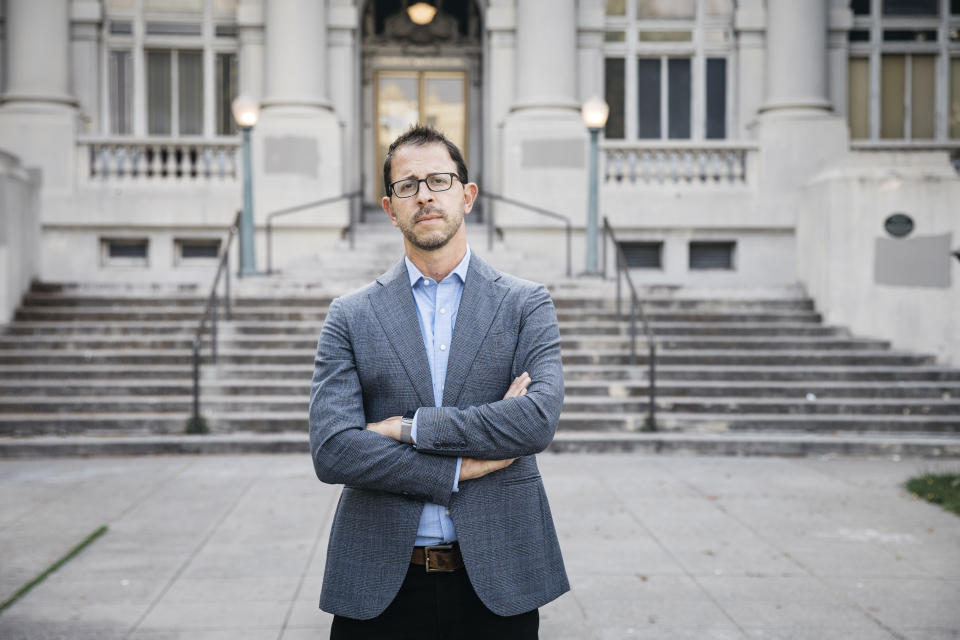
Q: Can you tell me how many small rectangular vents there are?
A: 4